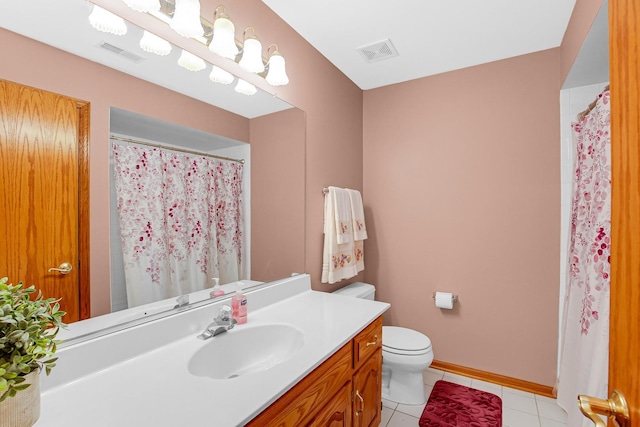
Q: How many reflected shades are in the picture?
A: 5